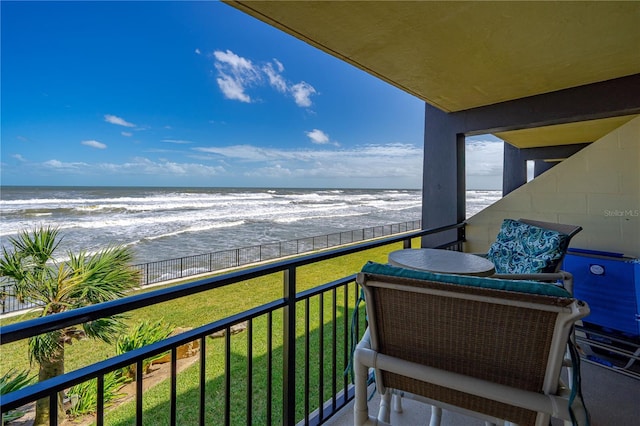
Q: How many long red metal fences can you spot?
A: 0